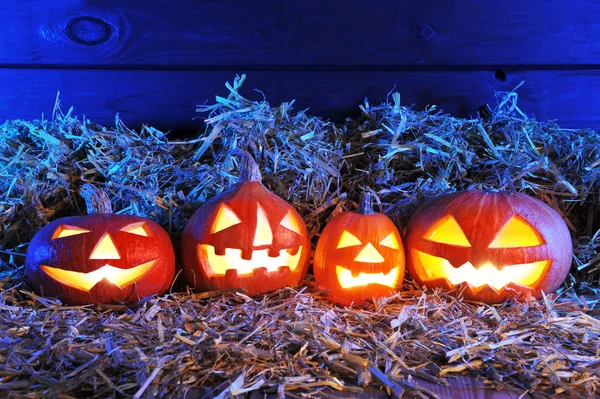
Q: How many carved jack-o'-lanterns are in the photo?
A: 4